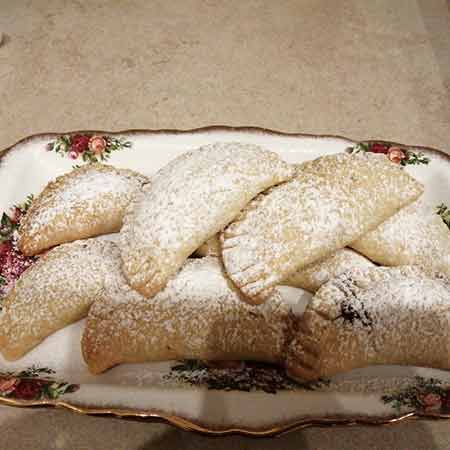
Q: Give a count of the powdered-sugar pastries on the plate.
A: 8